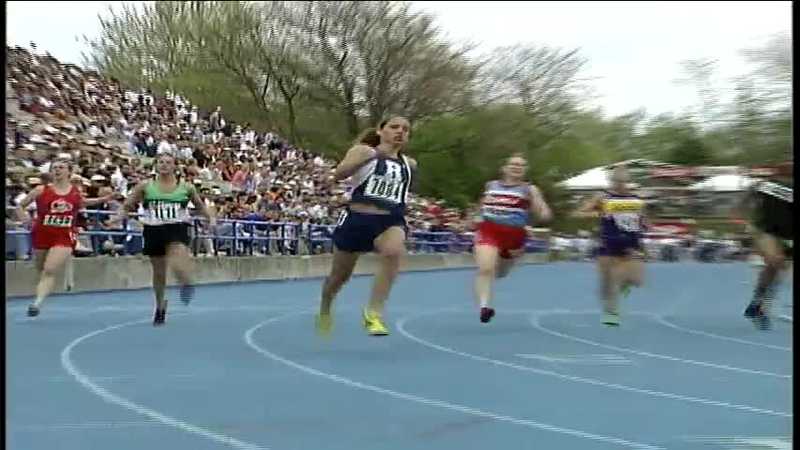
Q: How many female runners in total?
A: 6